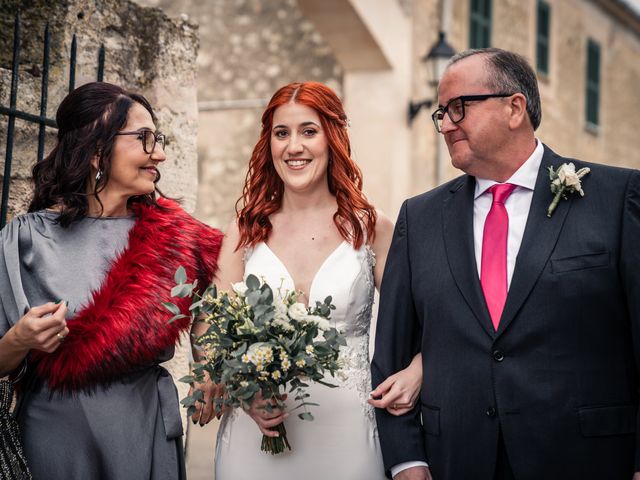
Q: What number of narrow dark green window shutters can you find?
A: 3